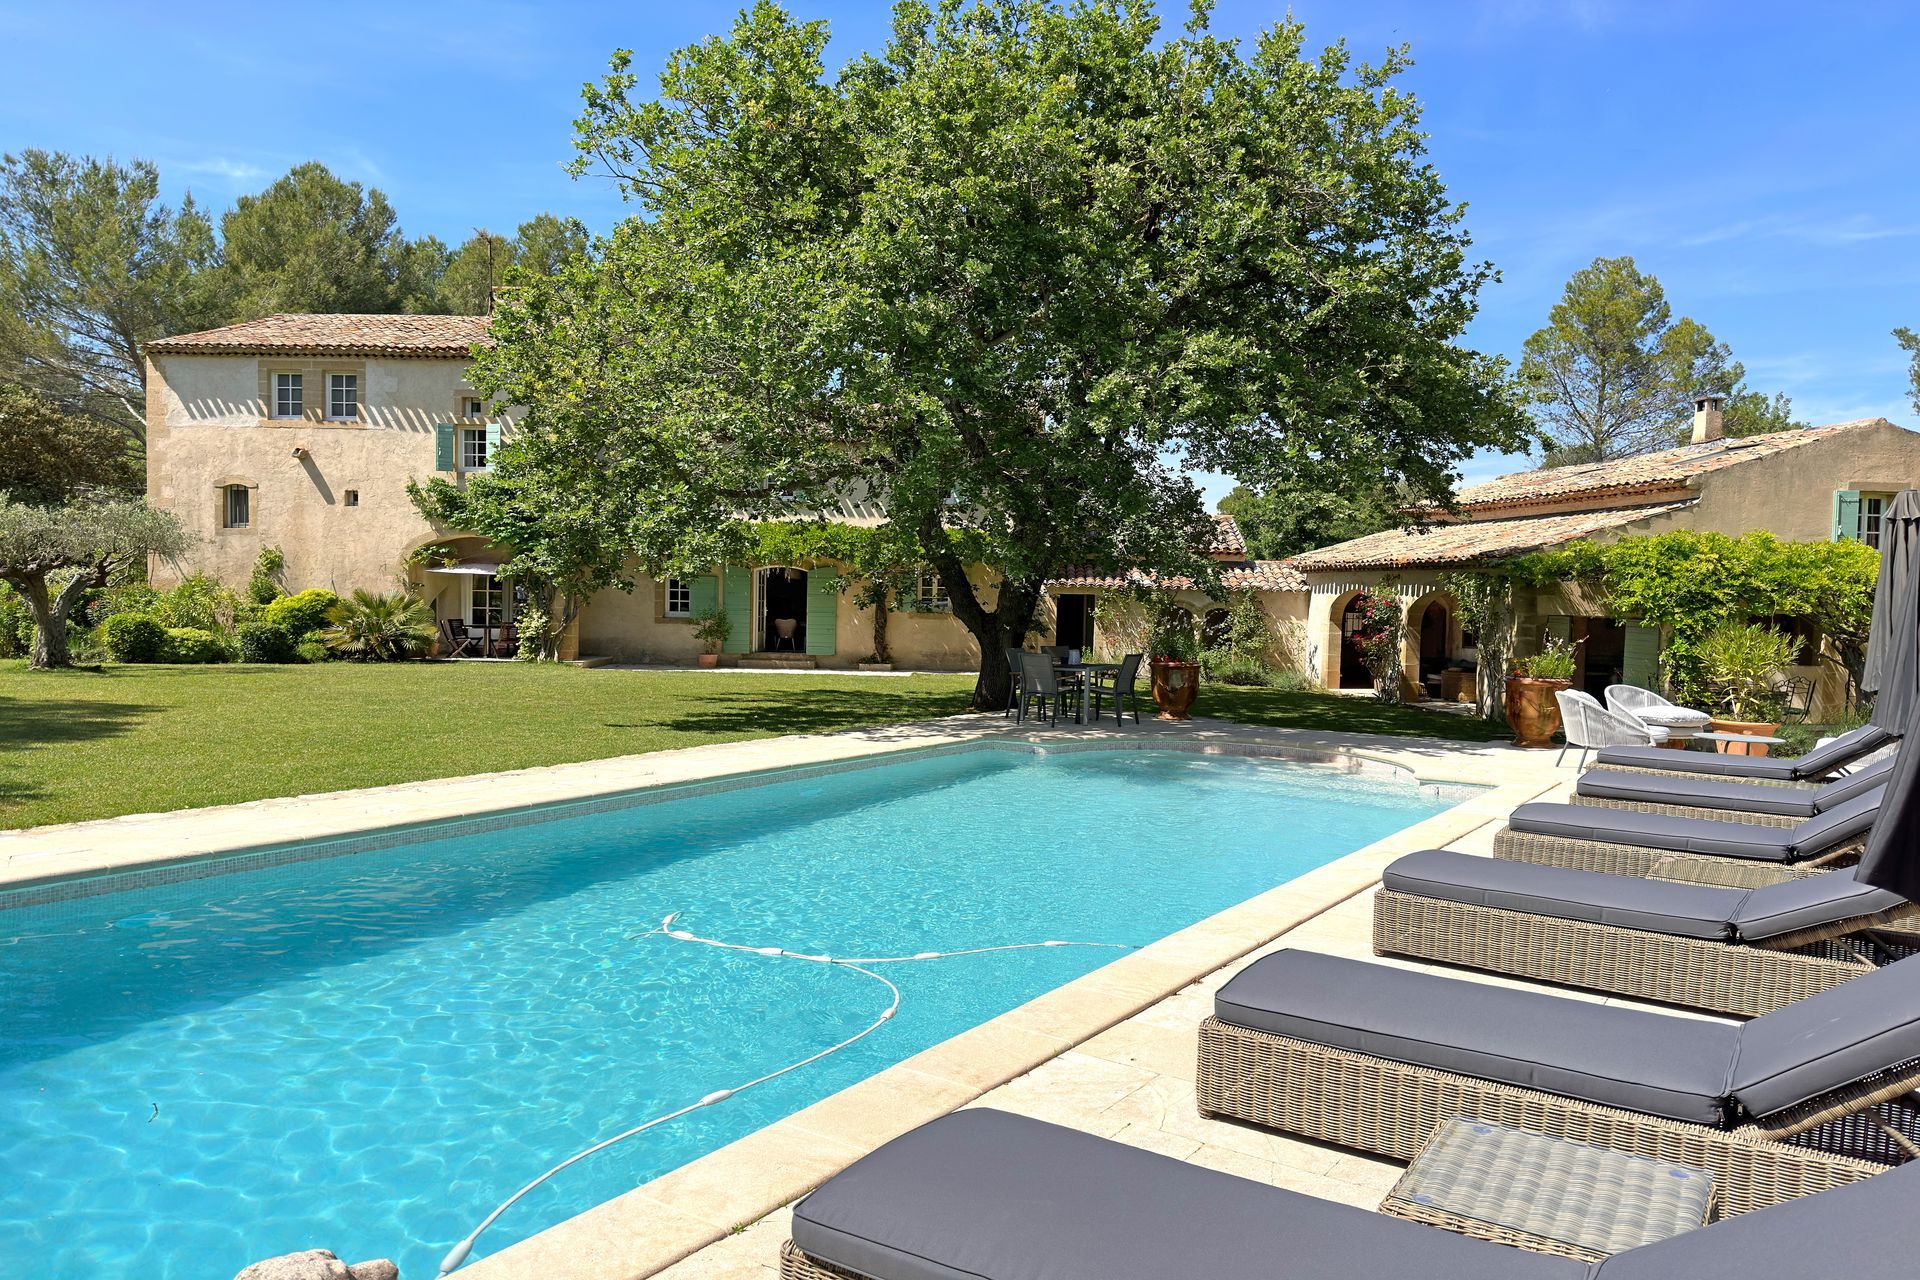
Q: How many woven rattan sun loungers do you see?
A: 6